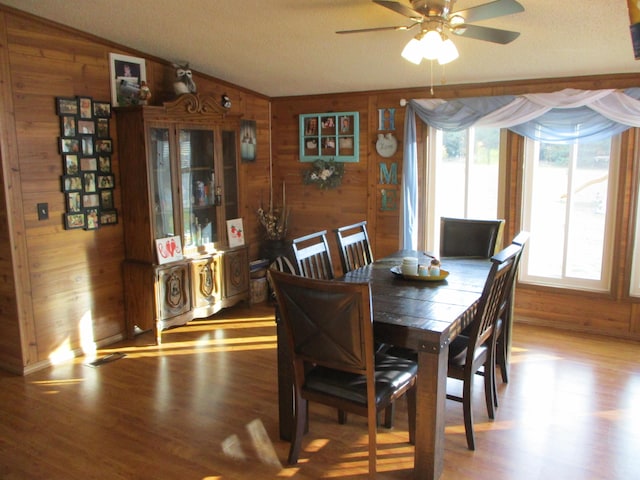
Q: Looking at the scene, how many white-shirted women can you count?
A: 0